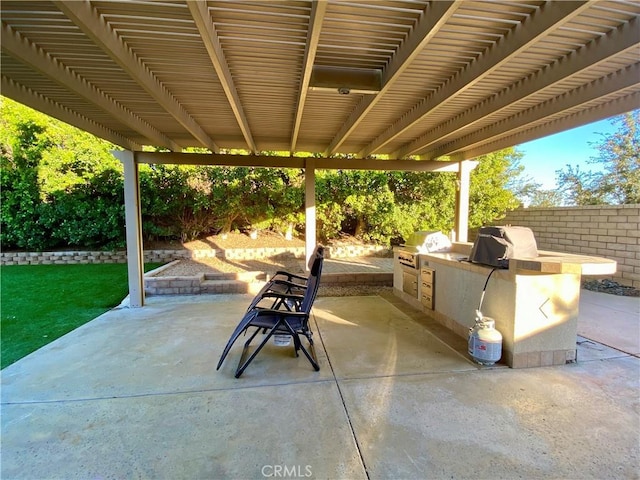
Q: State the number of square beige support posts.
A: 3